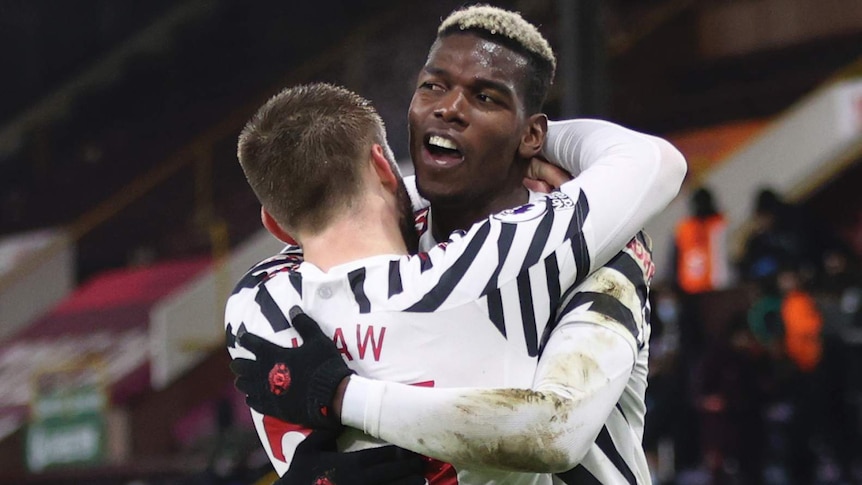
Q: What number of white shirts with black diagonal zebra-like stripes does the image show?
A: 2